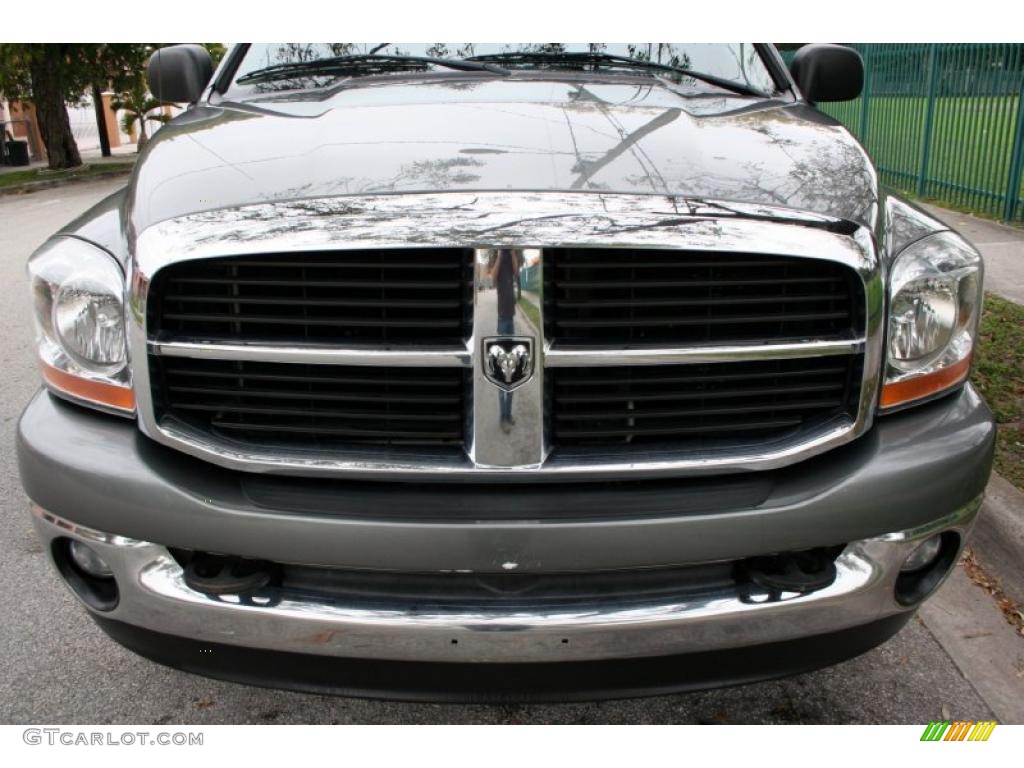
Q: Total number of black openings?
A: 4